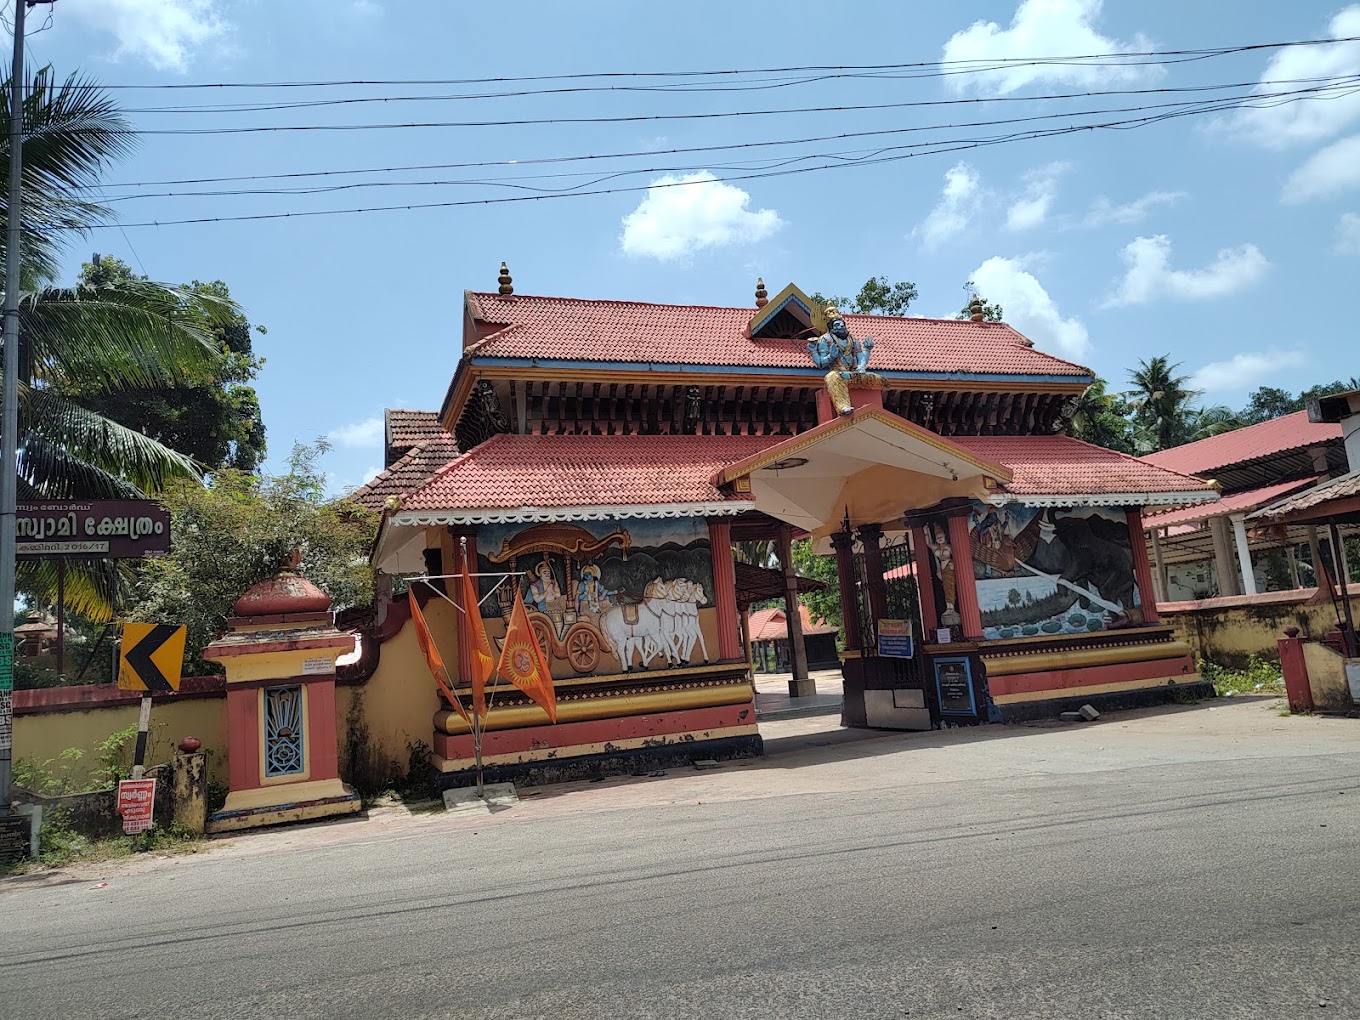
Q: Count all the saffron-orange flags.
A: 3